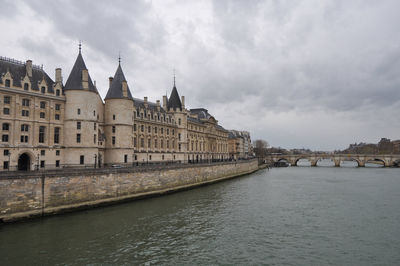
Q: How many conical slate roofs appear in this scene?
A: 3